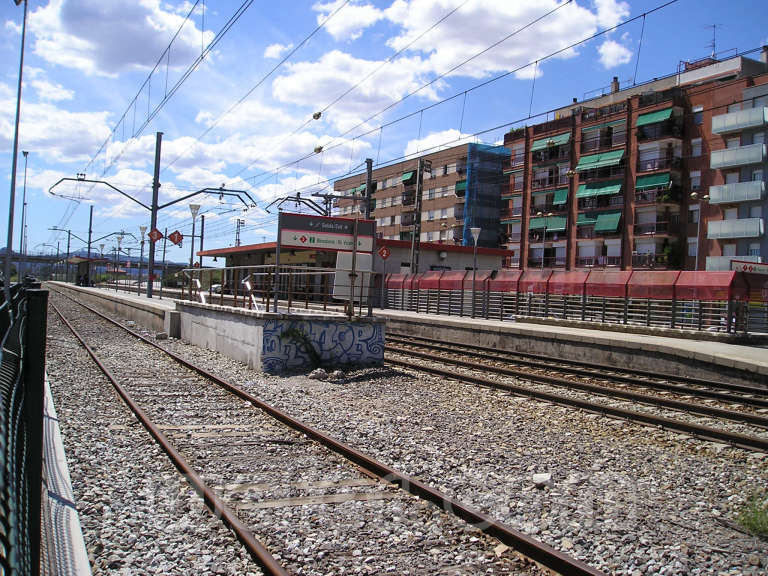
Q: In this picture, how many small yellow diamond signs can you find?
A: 0